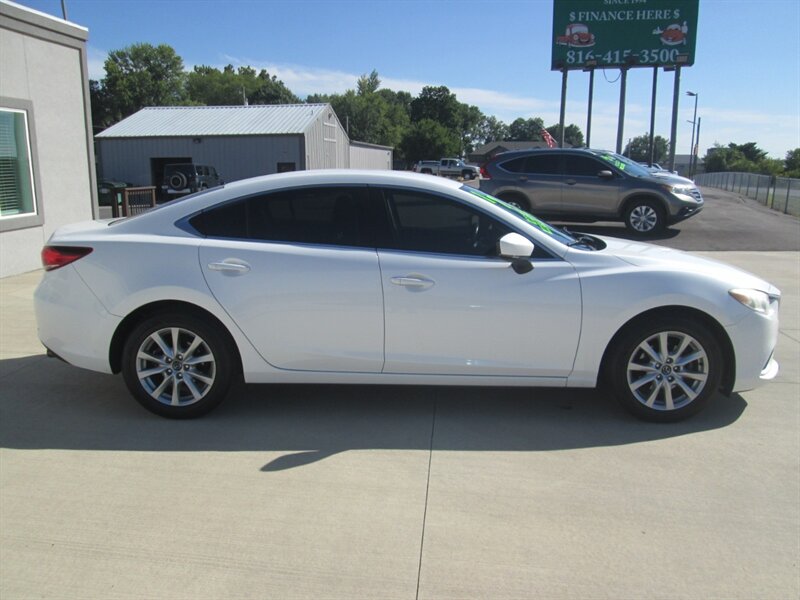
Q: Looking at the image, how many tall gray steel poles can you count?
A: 5